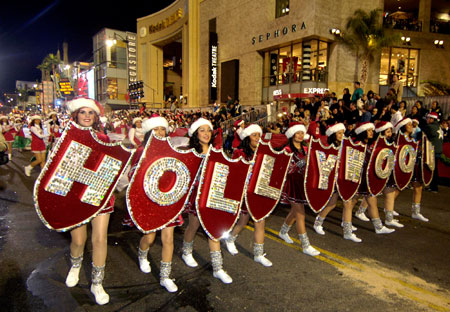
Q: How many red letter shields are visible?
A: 9